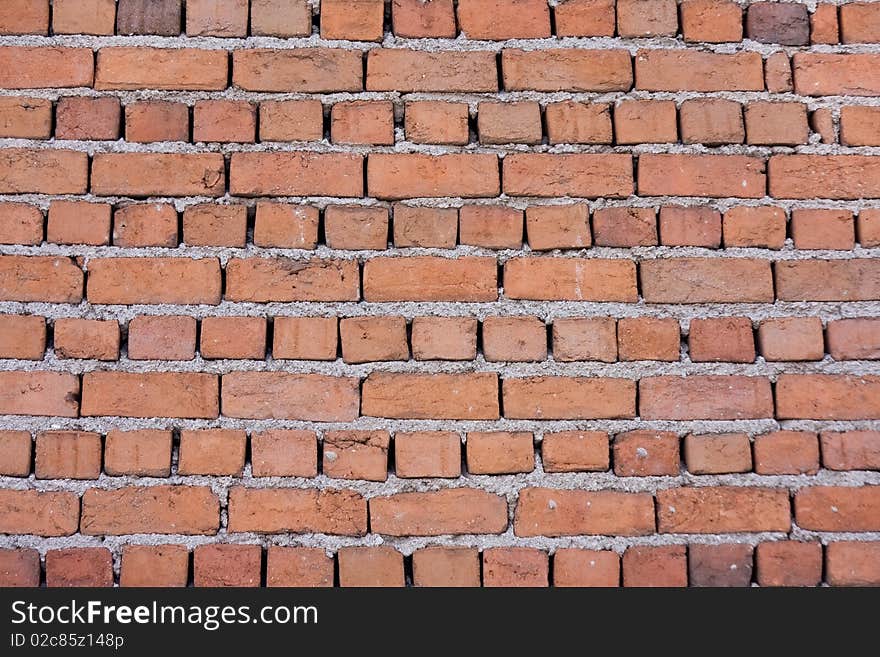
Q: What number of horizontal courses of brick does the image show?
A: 11